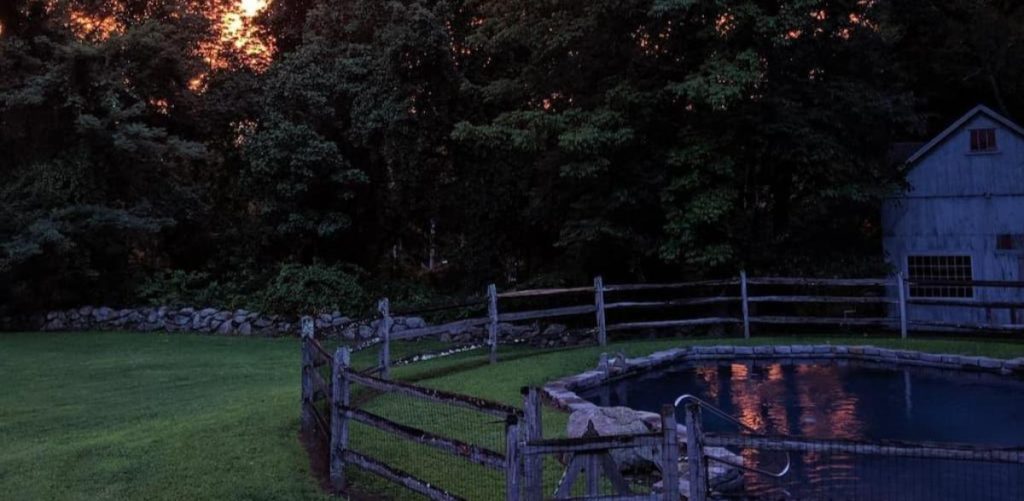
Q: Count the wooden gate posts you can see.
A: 11